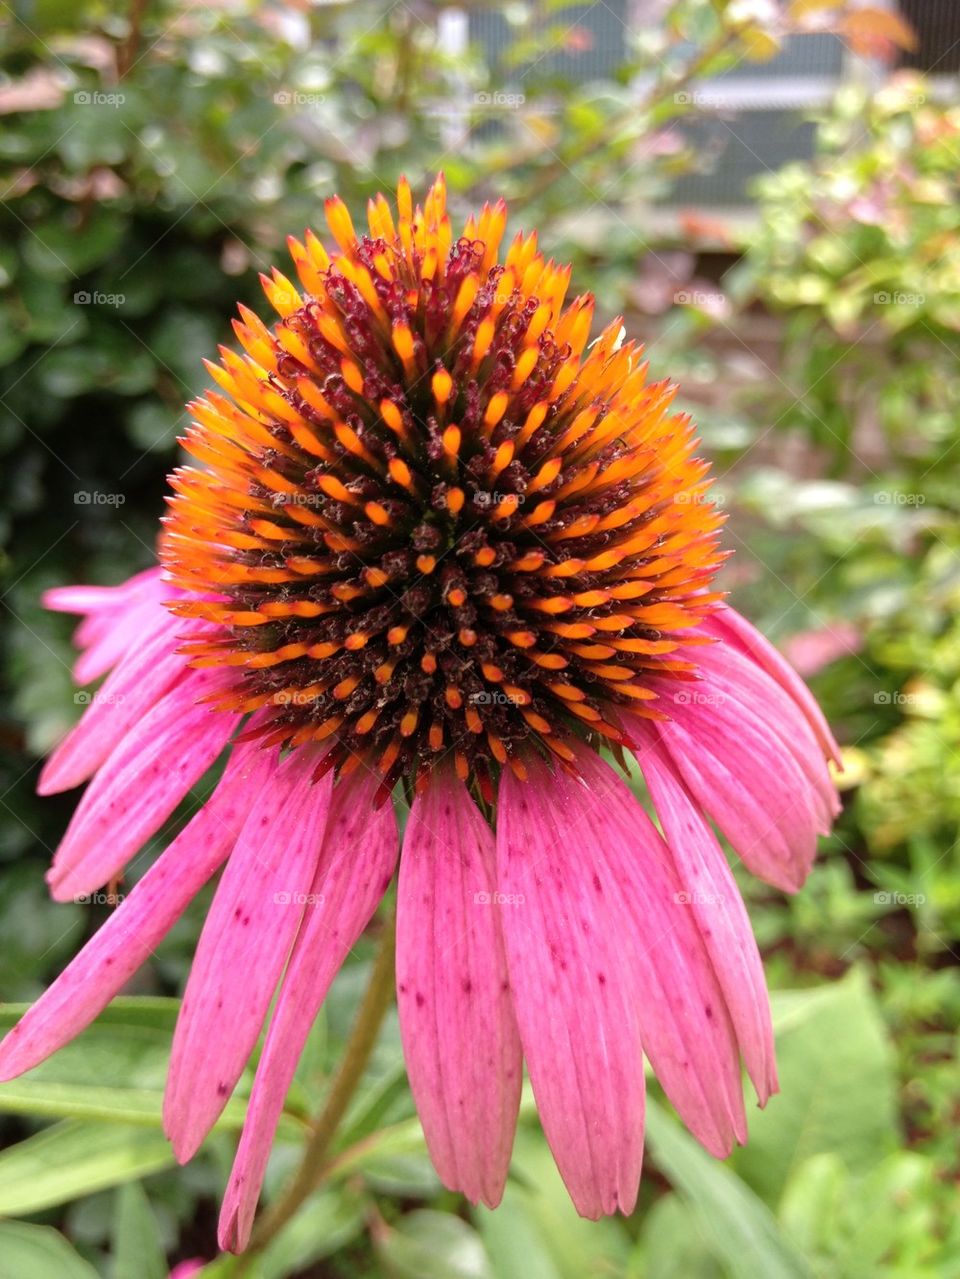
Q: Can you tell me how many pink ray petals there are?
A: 15